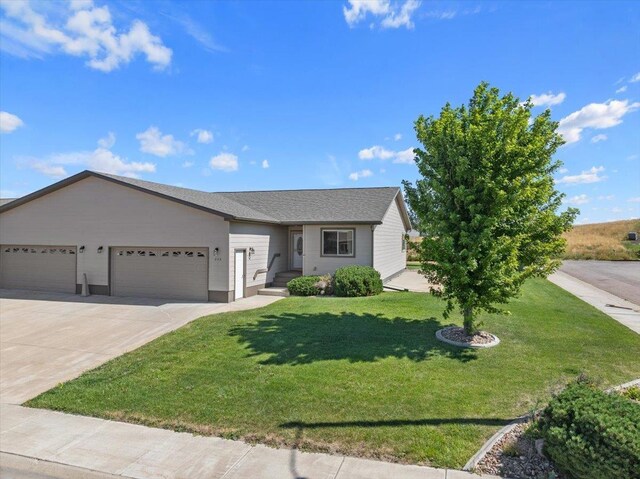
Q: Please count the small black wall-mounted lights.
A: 4